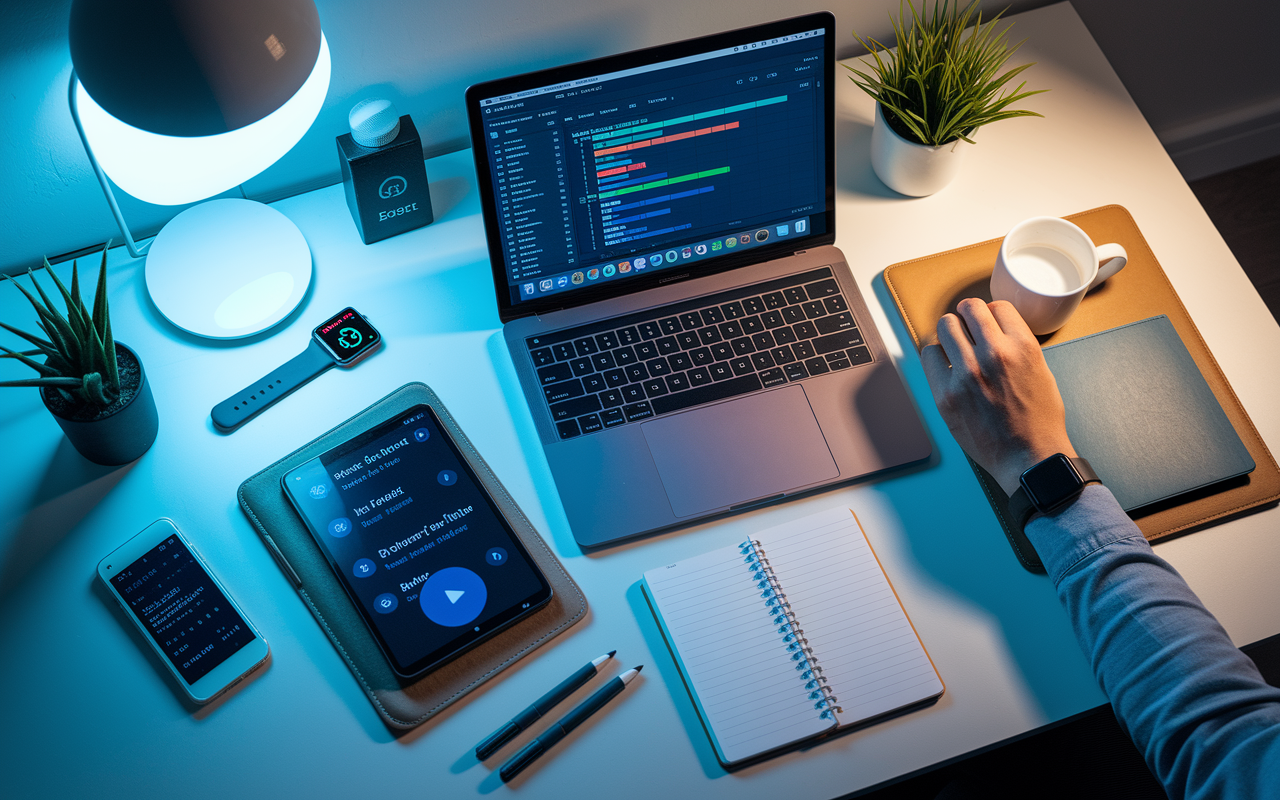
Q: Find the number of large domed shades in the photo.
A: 1